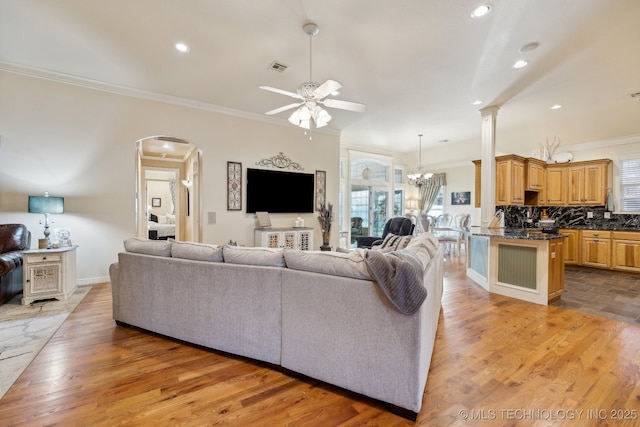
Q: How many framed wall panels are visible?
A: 2